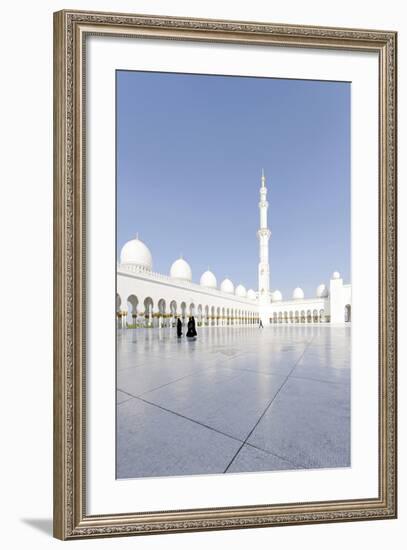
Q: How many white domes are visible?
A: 10